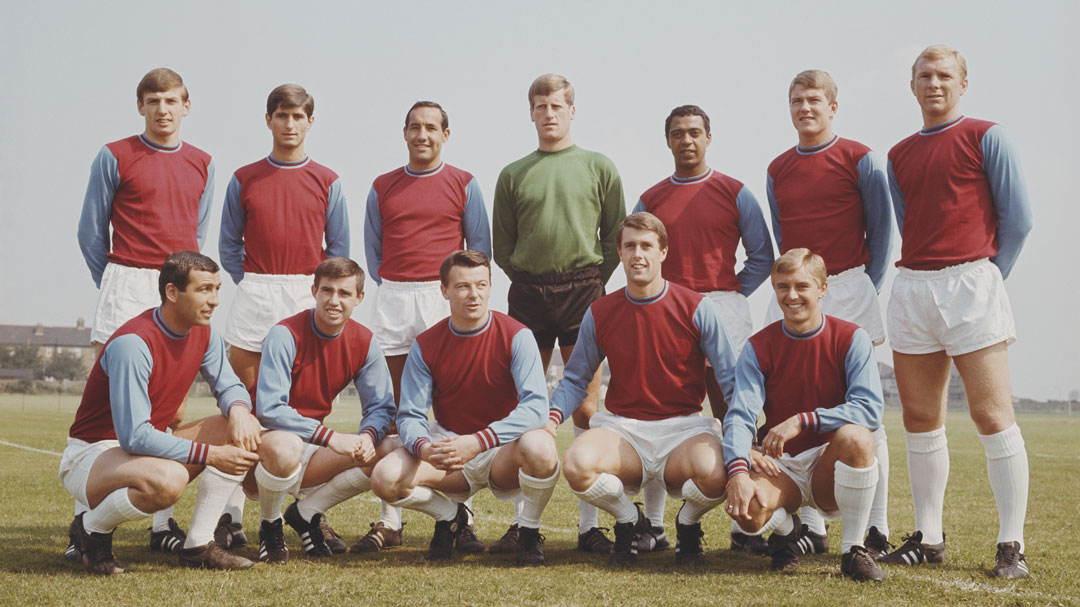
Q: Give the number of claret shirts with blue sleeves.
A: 11